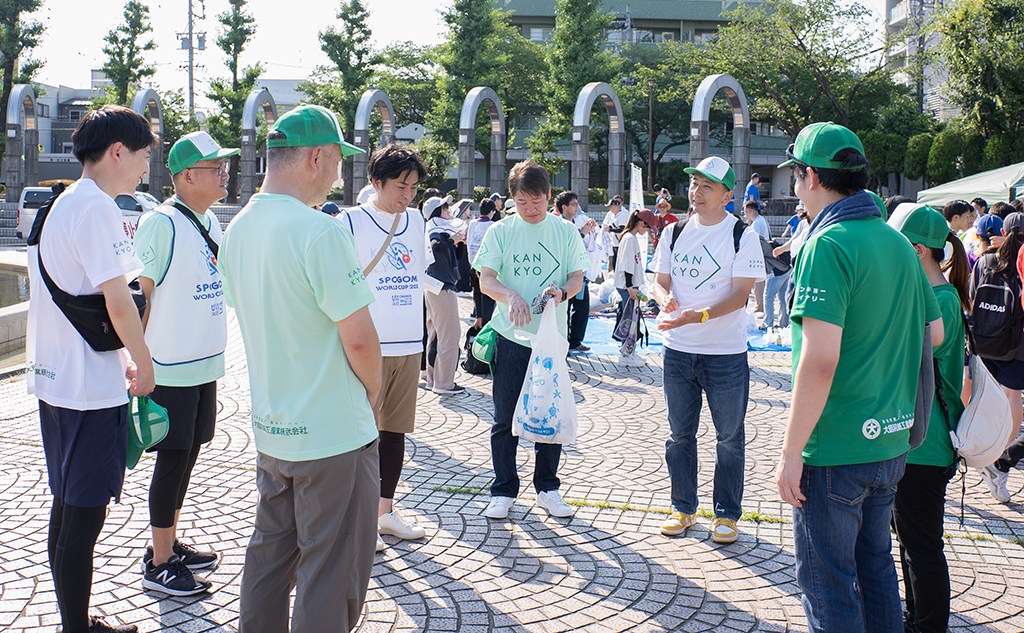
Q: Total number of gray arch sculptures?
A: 7